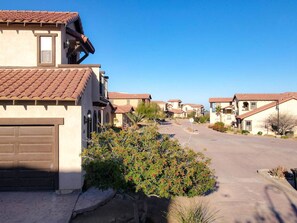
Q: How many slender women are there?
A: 0